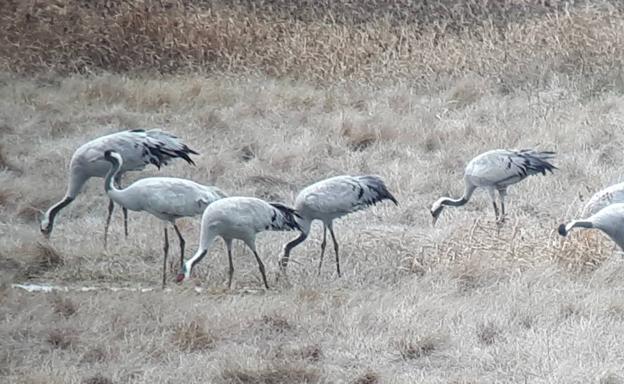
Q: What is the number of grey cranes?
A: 7